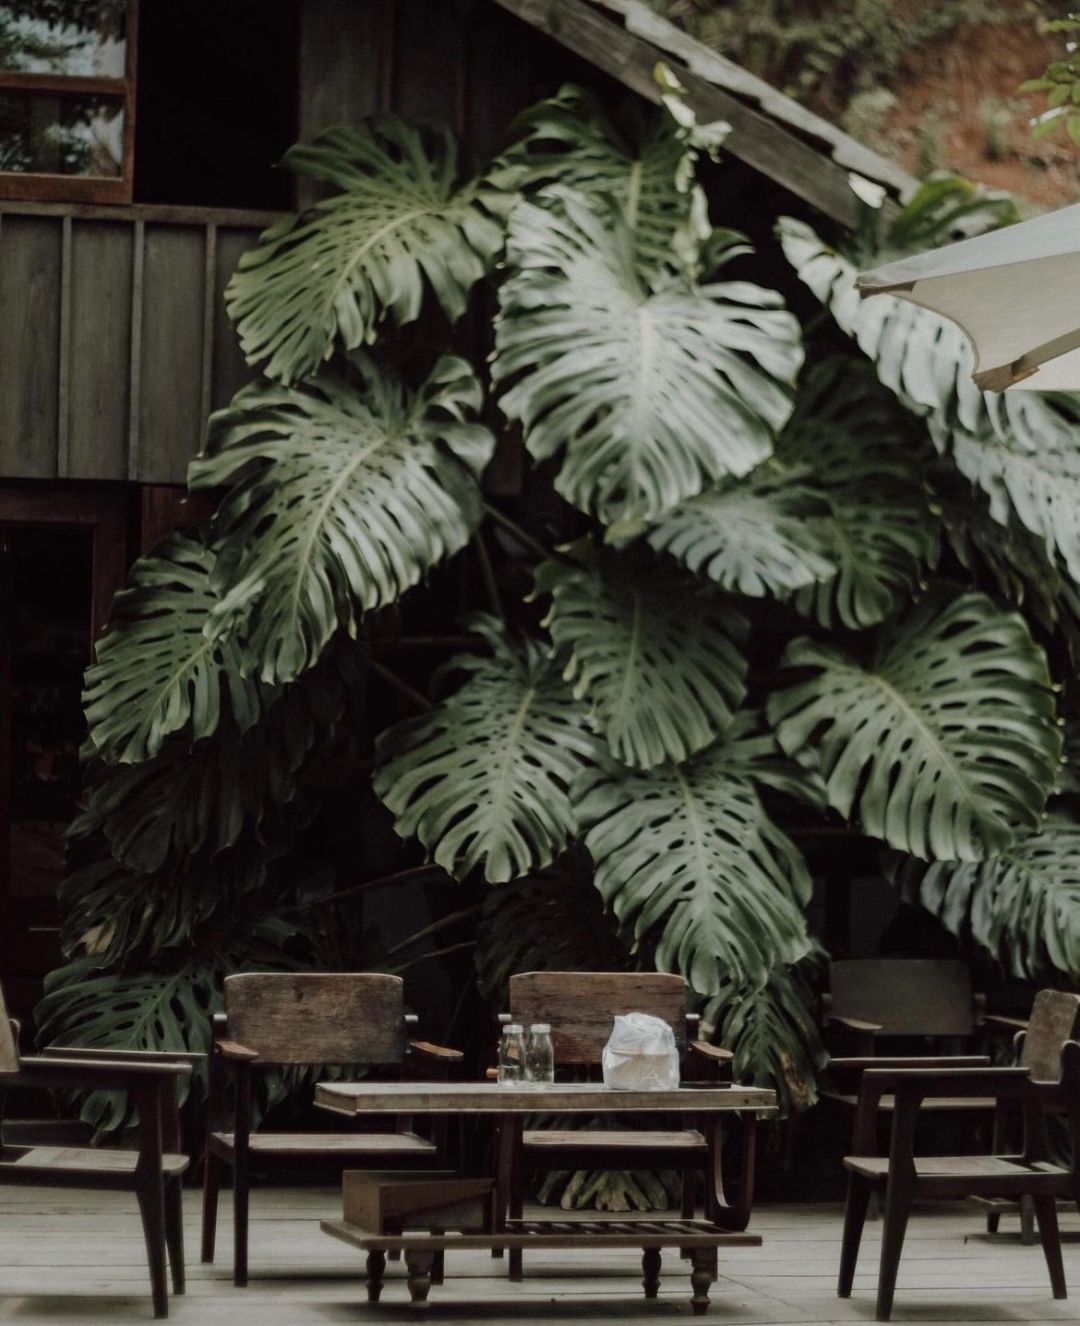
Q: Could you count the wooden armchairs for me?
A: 5